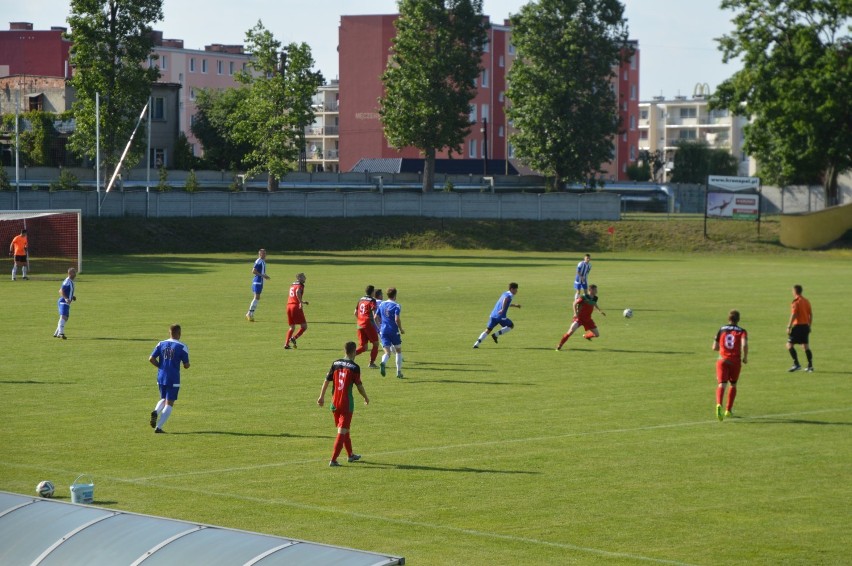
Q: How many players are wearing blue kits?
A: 7